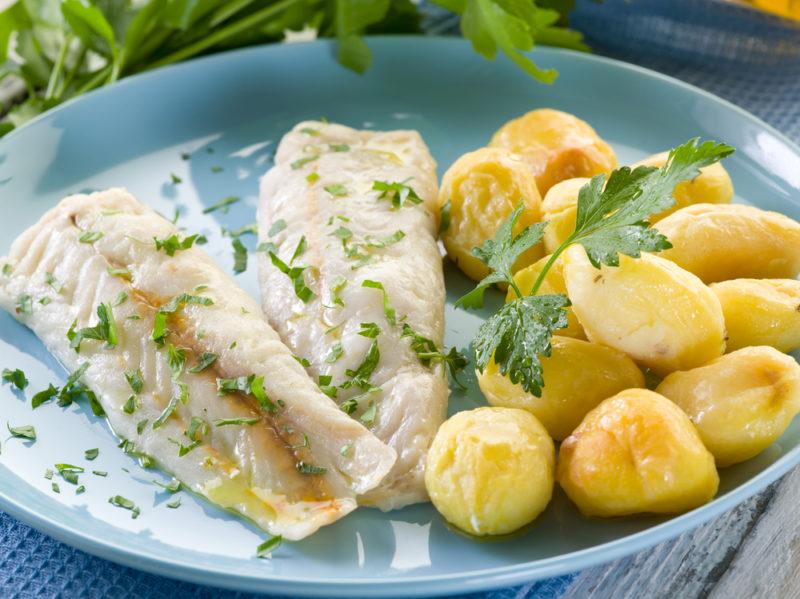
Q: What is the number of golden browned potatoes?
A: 12